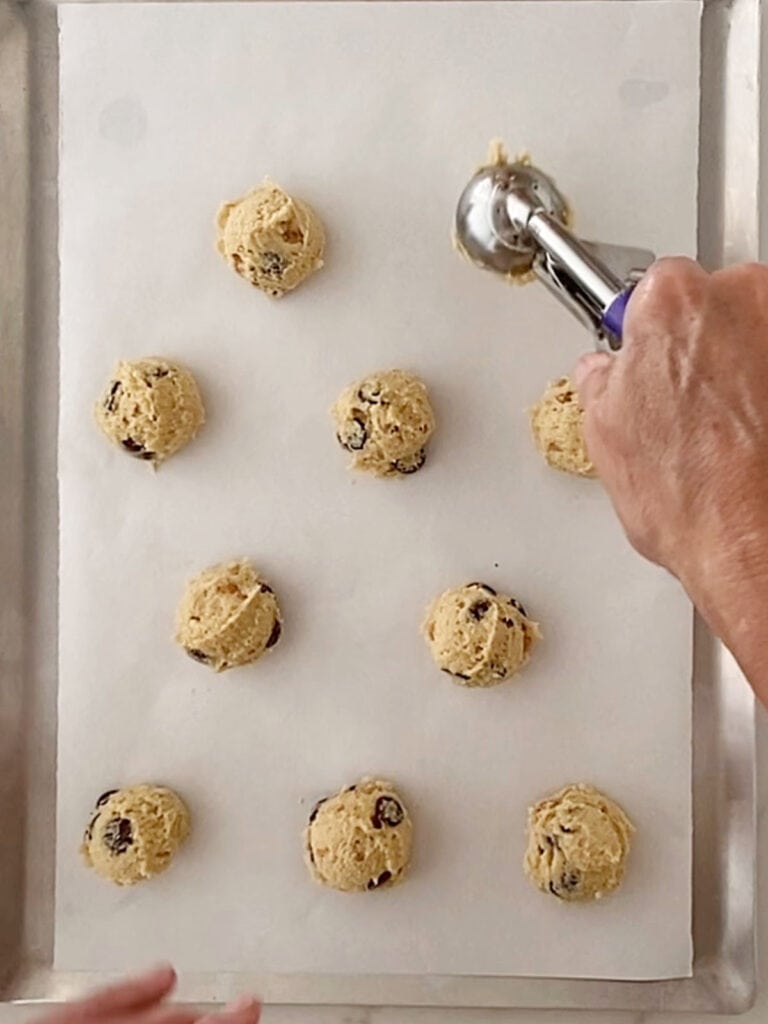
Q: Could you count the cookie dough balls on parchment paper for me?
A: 9